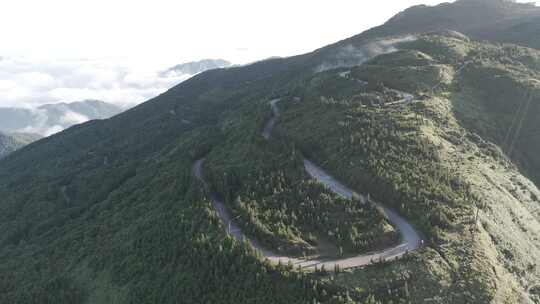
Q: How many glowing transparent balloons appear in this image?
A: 0